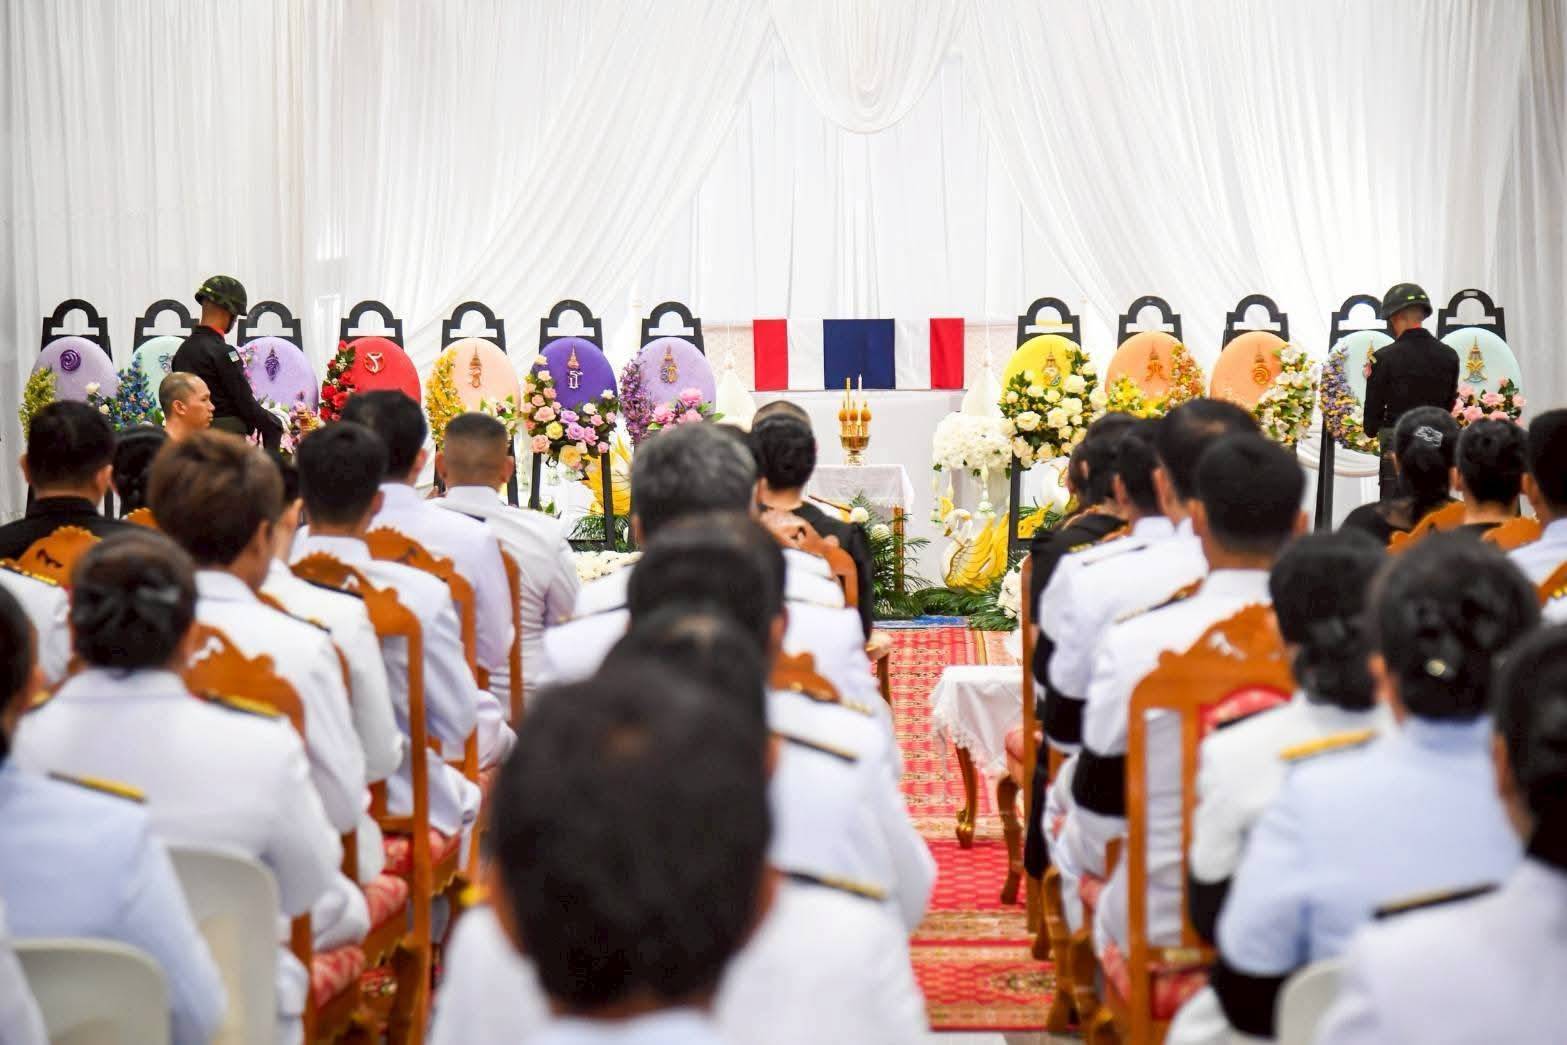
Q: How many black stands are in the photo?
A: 12